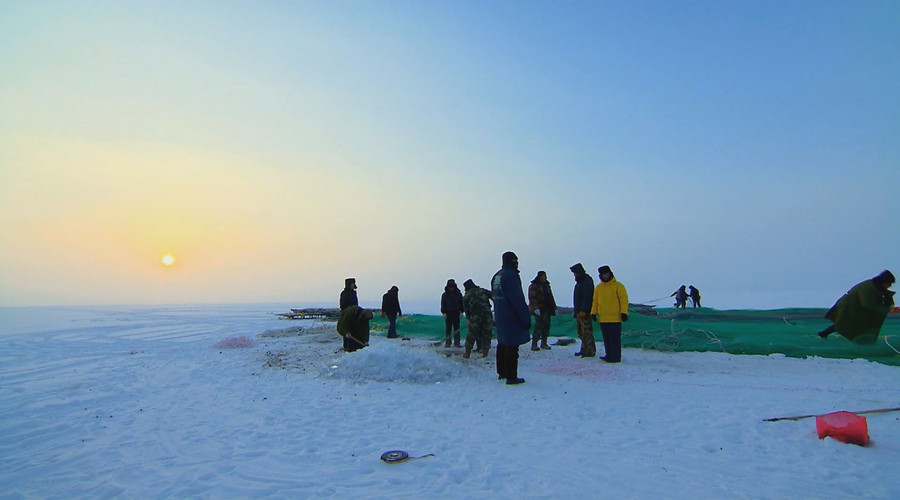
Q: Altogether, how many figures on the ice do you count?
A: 12